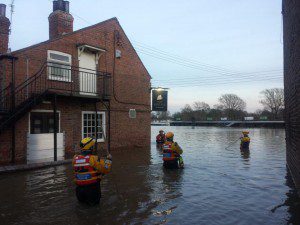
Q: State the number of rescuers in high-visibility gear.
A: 4